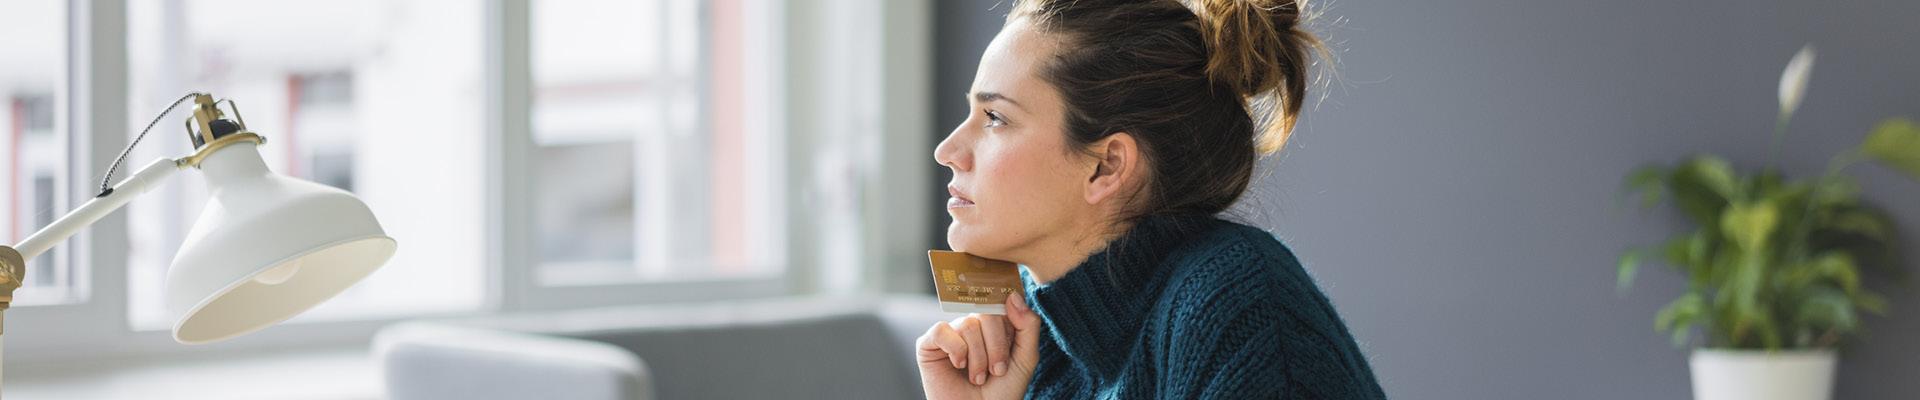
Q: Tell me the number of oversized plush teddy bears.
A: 0